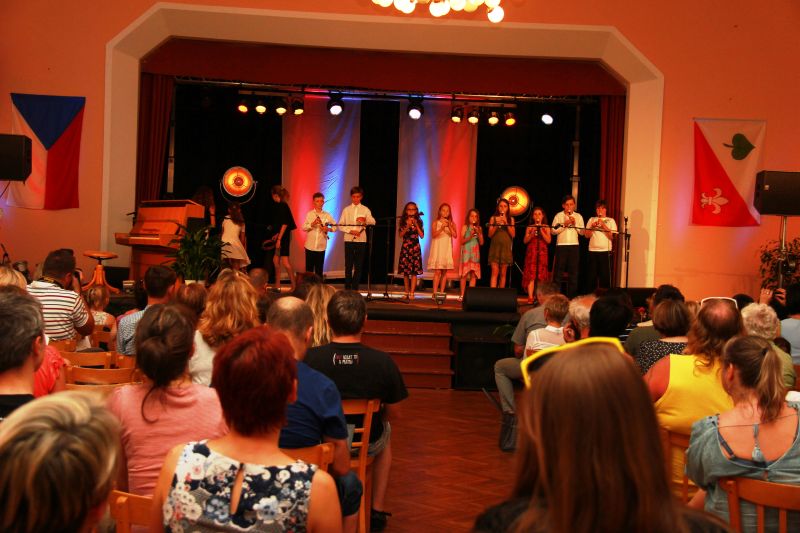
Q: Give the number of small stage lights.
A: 11